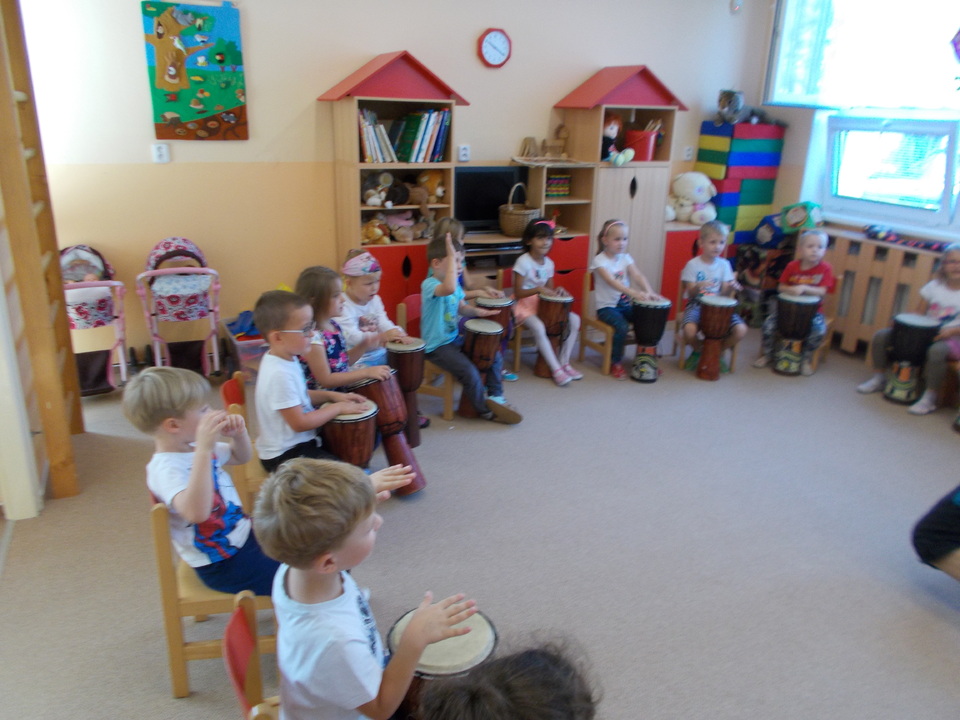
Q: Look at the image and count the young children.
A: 13